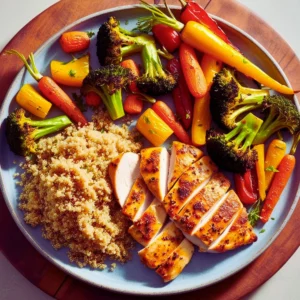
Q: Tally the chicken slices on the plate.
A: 11